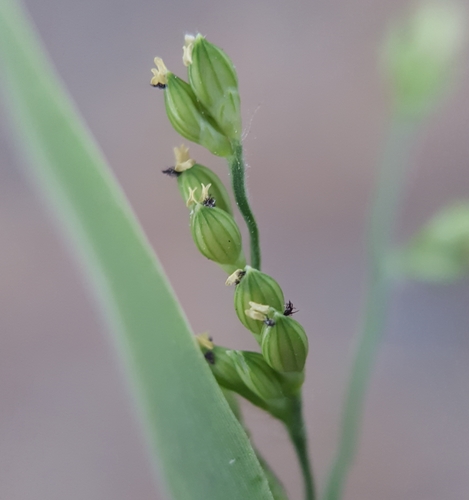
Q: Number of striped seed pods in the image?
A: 8